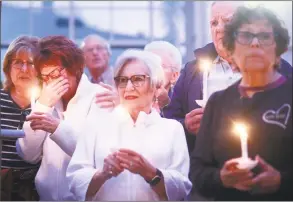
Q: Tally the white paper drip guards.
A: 2